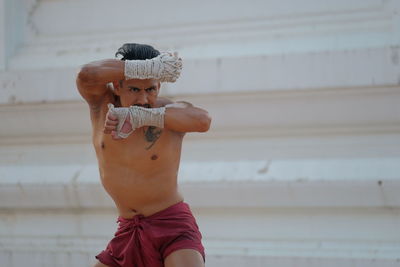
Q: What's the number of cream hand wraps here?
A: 2